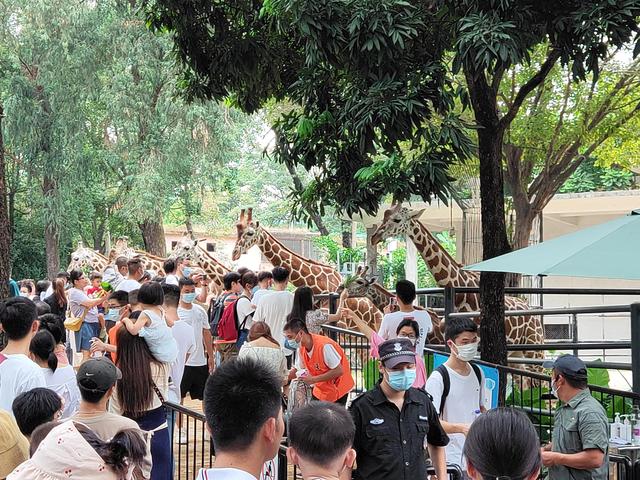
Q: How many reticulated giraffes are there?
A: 6